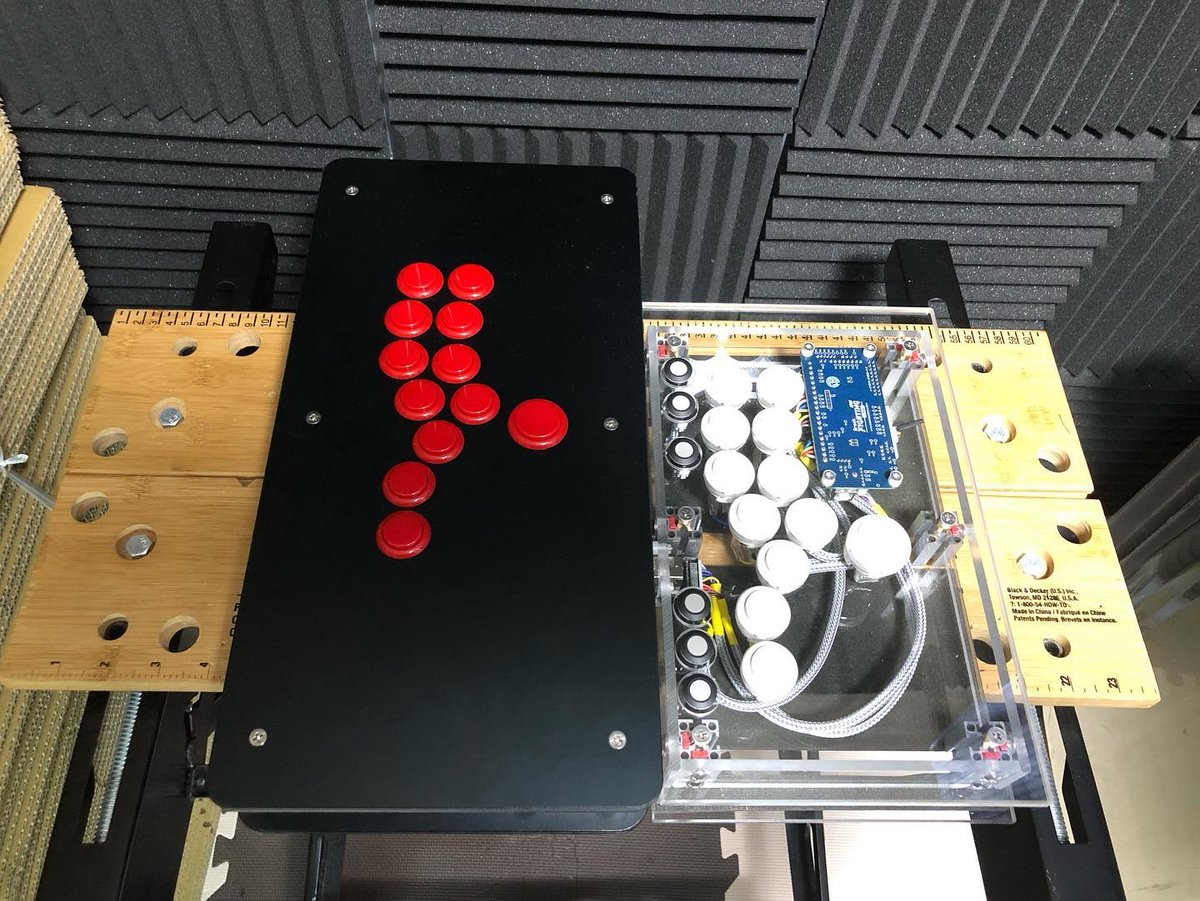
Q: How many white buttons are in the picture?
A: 12